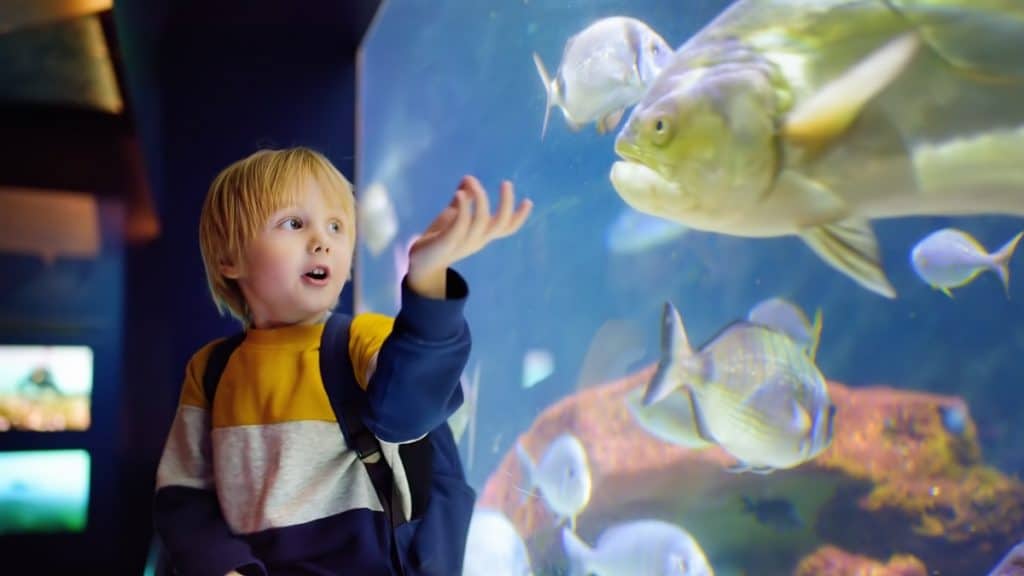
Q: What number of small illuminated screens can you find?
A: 2